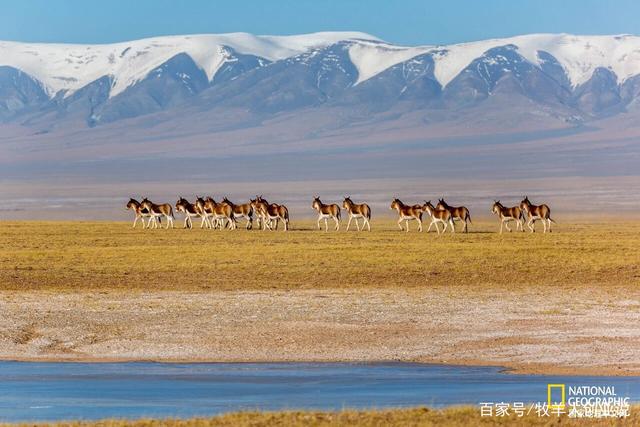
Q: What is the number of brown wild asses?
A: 15